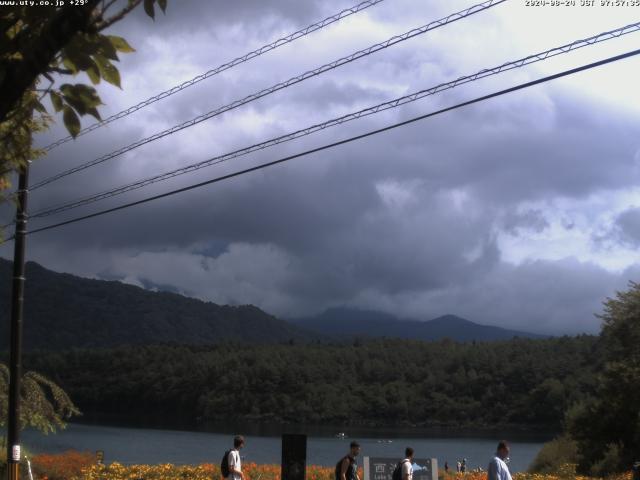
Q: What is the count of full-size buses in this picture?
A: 0